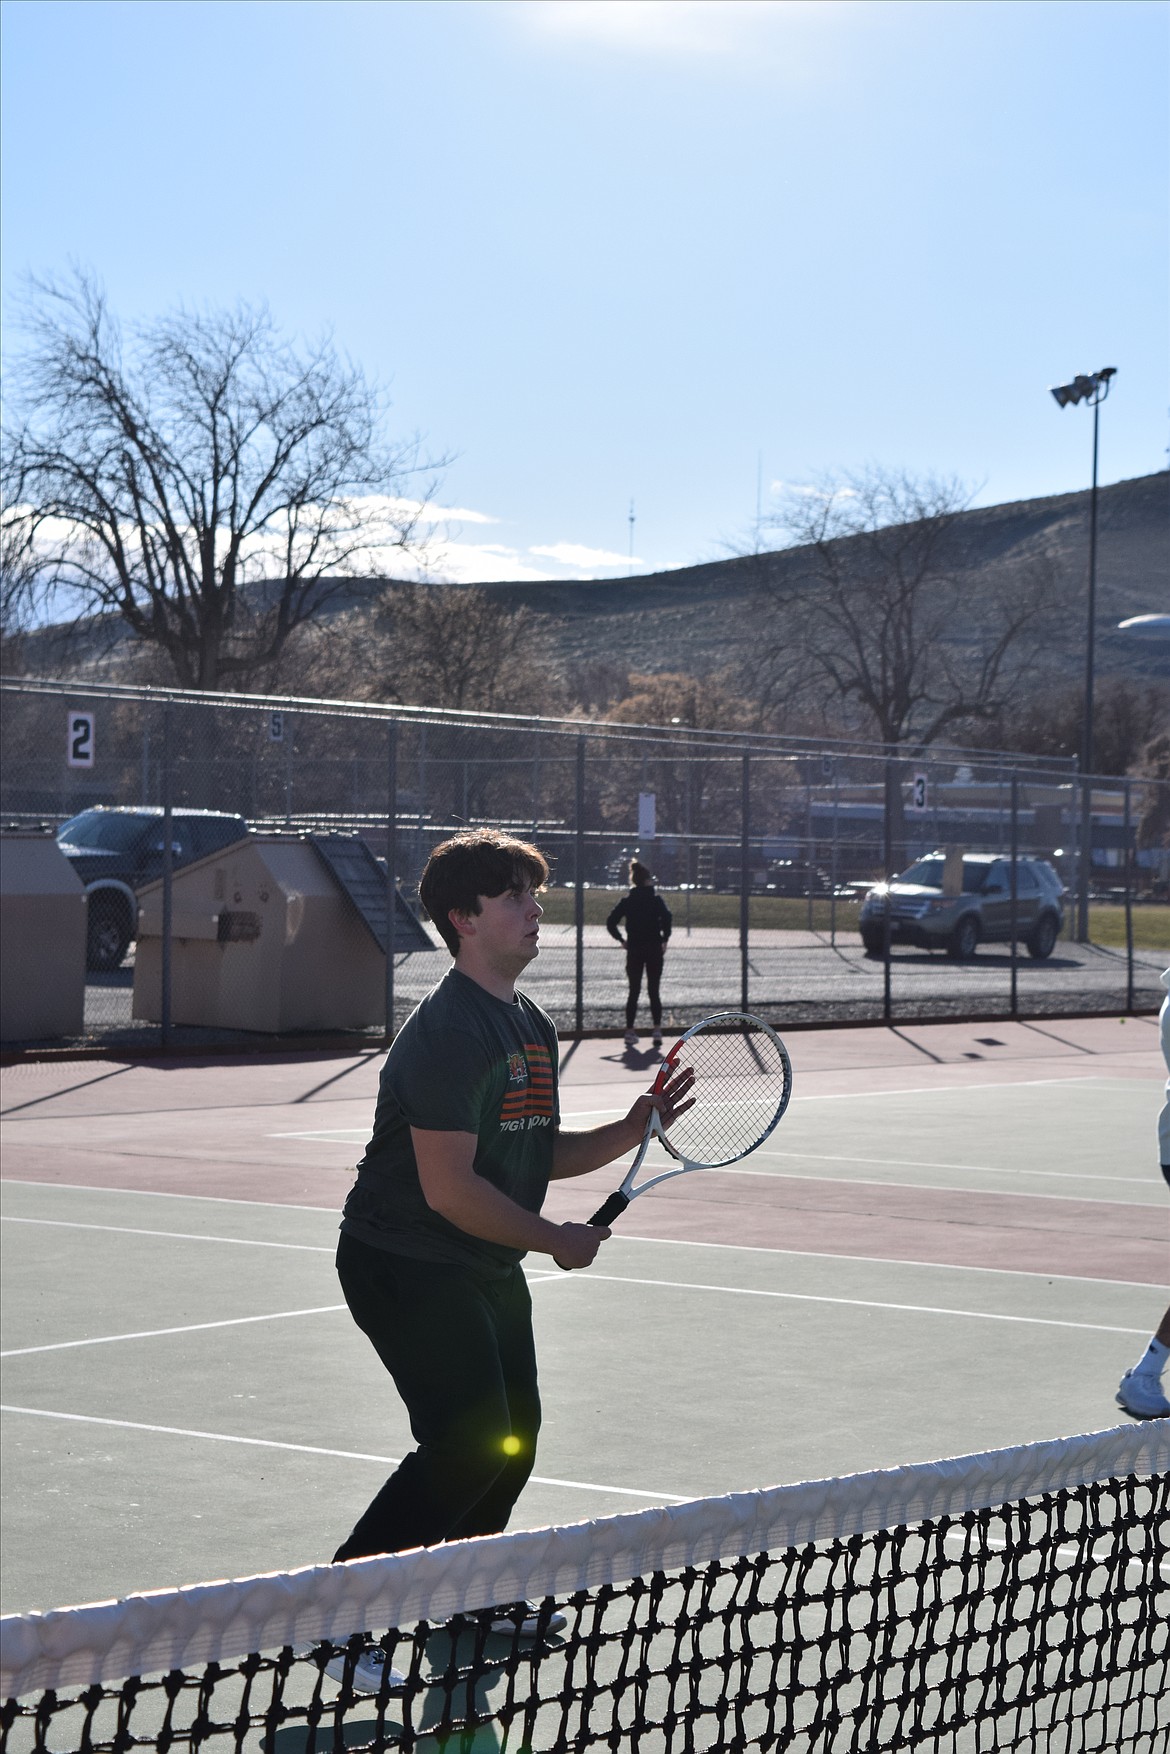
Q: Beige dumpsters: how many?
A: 2